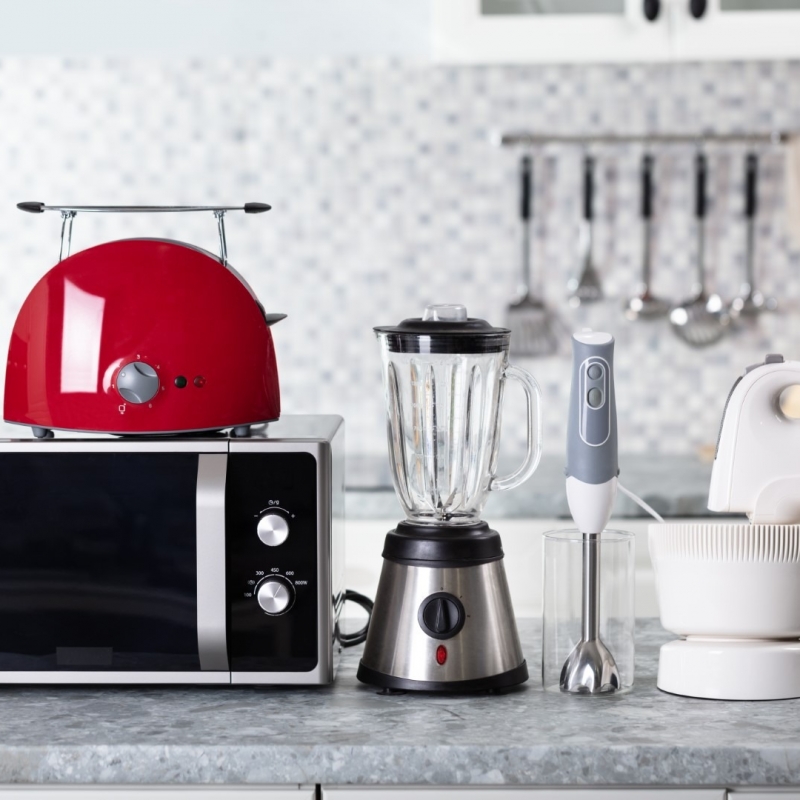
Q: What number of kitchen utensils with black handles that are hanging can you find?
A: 5